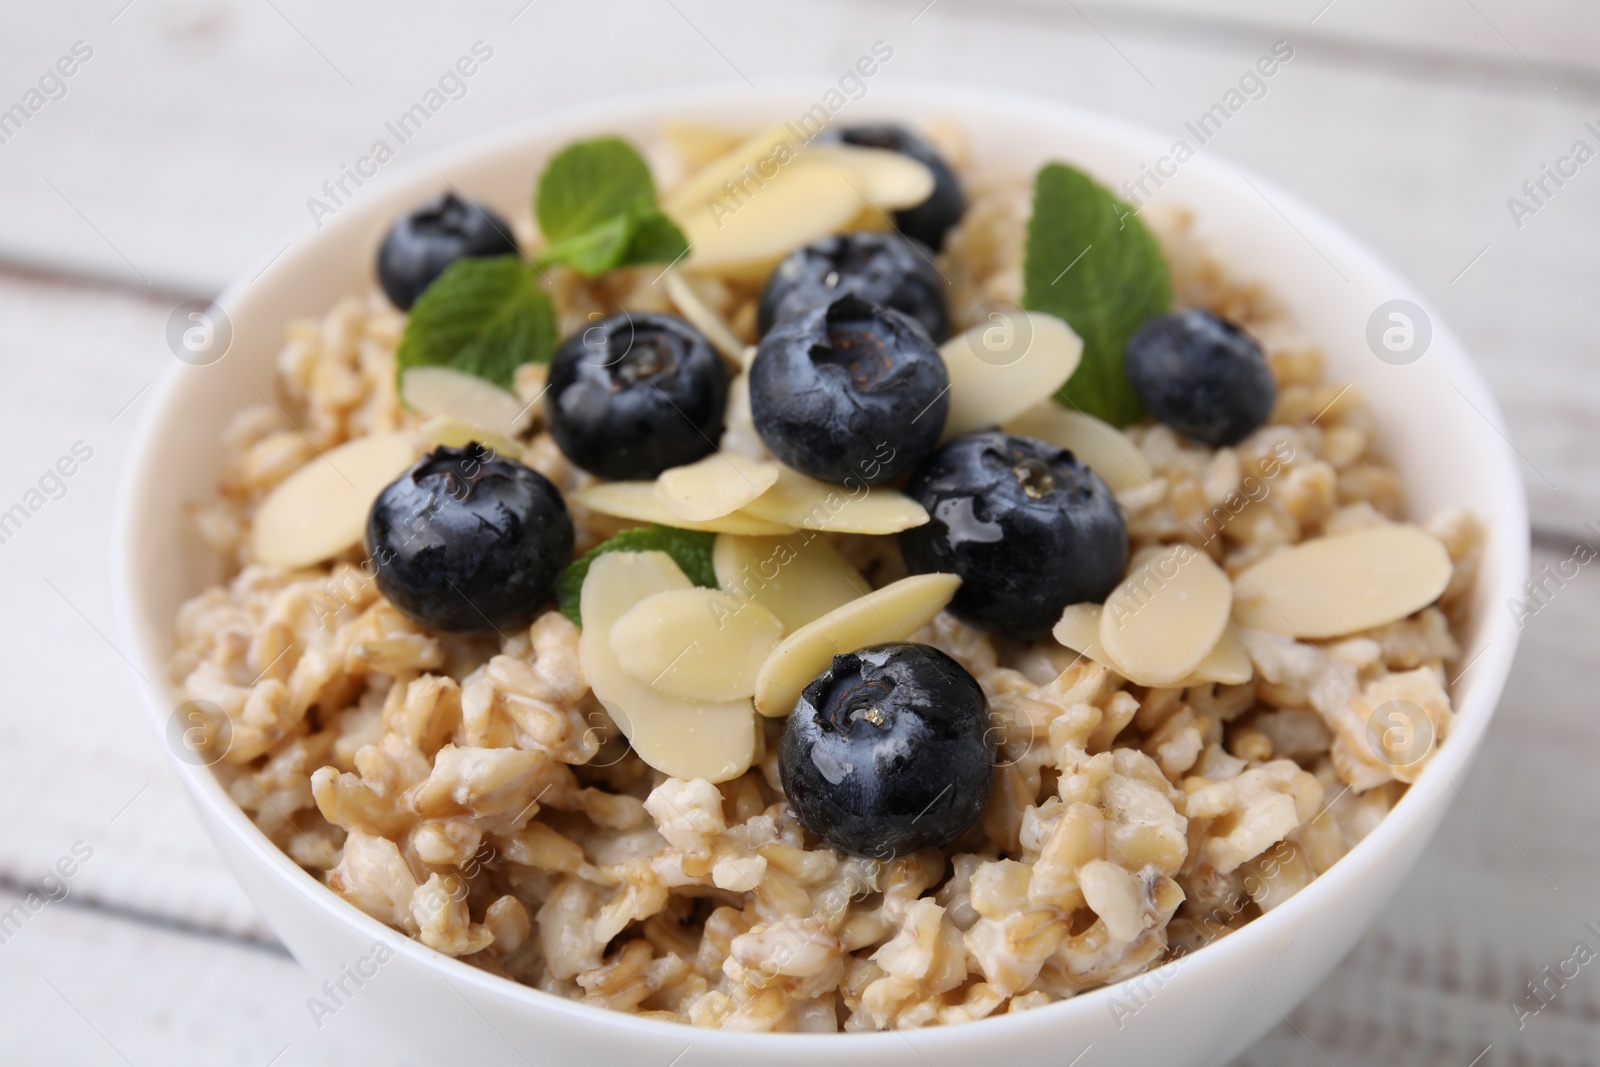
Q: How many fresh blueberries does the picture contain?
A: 9